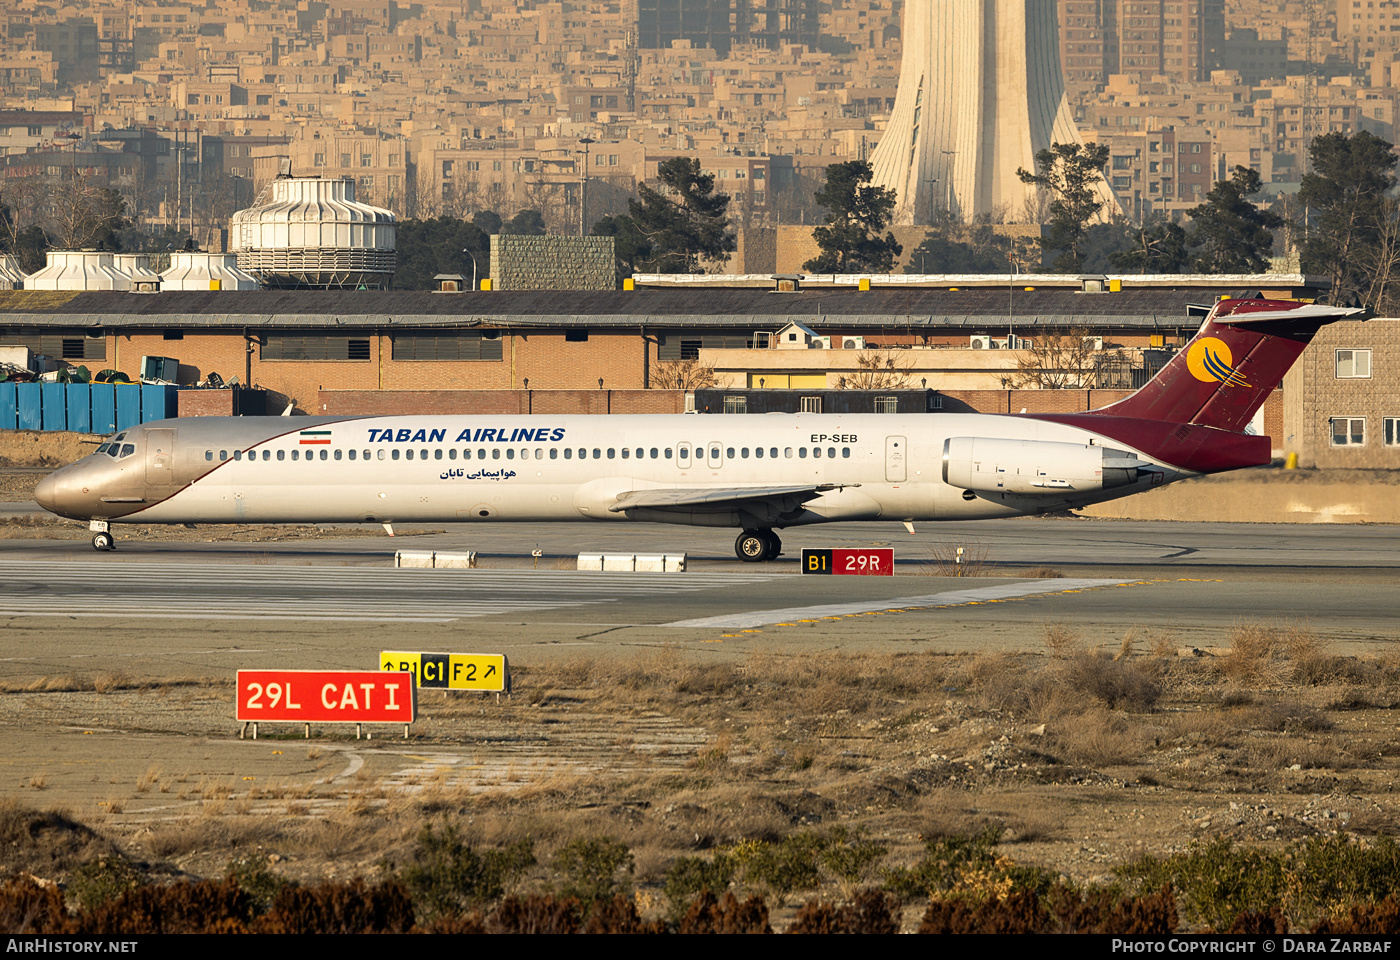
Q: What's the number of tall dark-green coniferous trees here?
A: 5